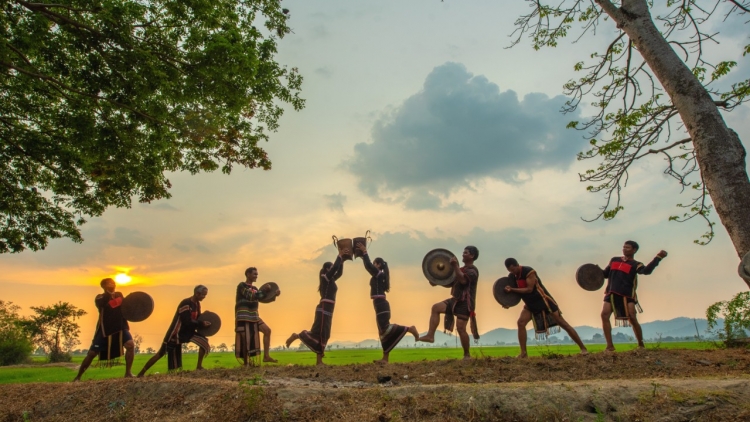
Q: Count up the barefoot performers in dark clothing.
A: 8